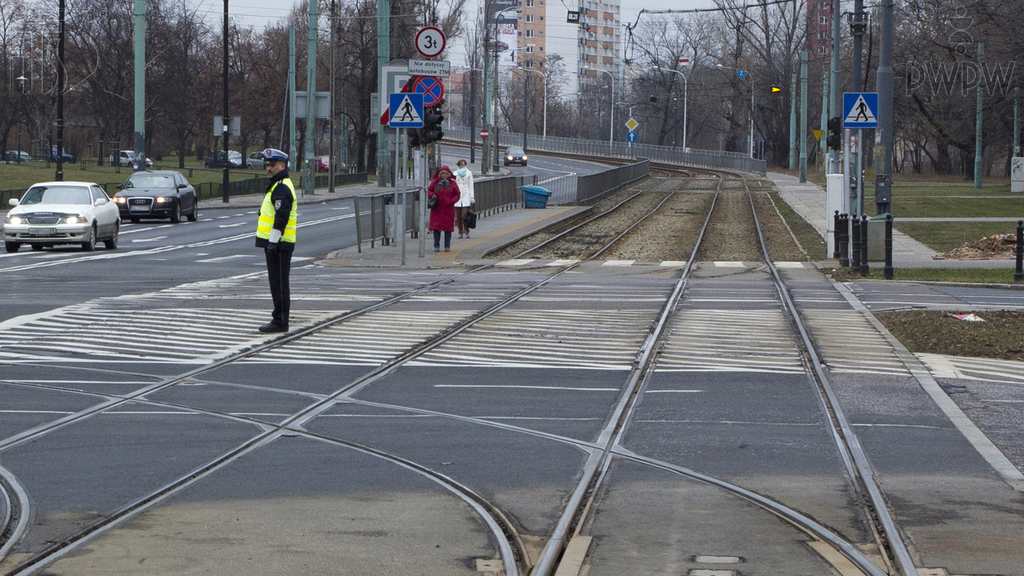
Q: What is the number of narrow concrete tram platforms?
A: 1